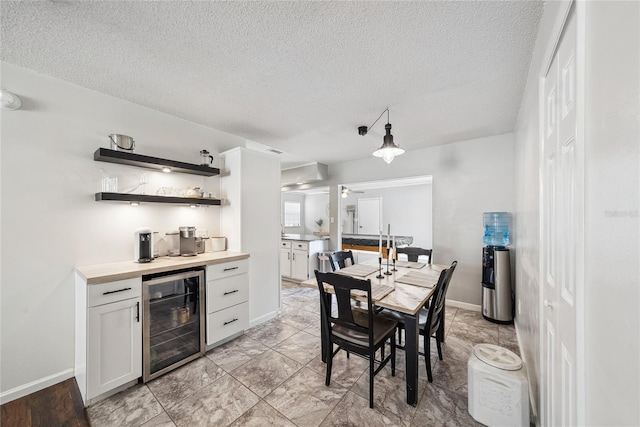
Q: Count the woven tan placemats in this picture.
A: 4